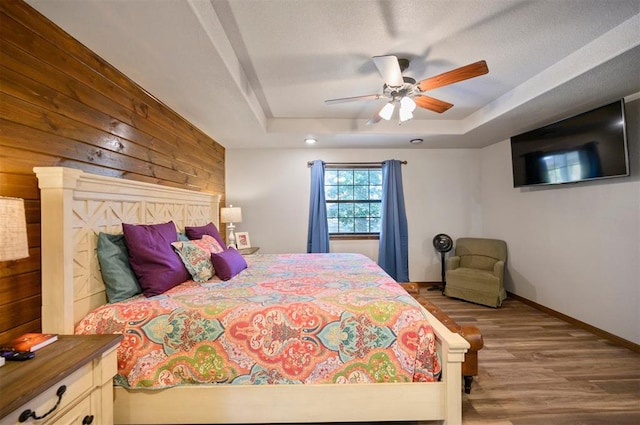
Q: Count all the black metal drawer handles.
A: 2